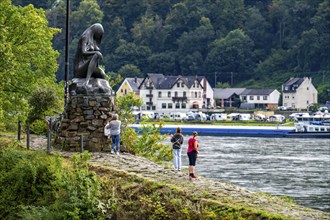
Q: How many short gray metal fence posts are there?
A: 4